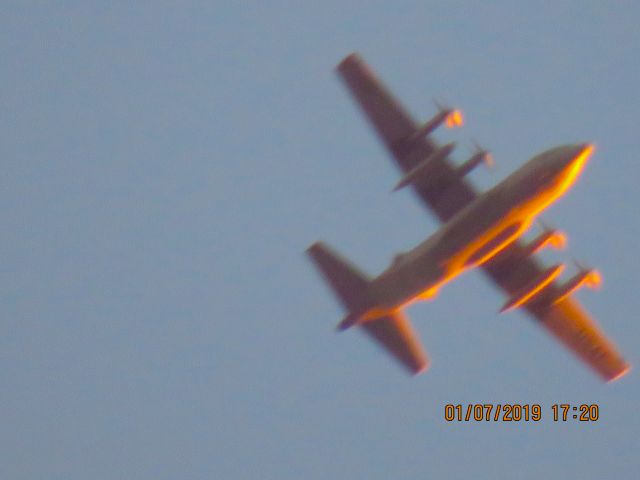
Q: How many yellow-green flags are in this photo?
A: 0